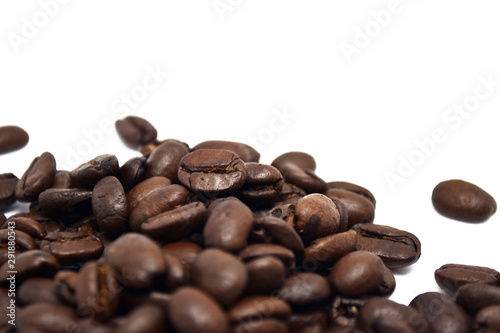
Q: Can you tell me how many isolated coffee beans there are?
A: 2